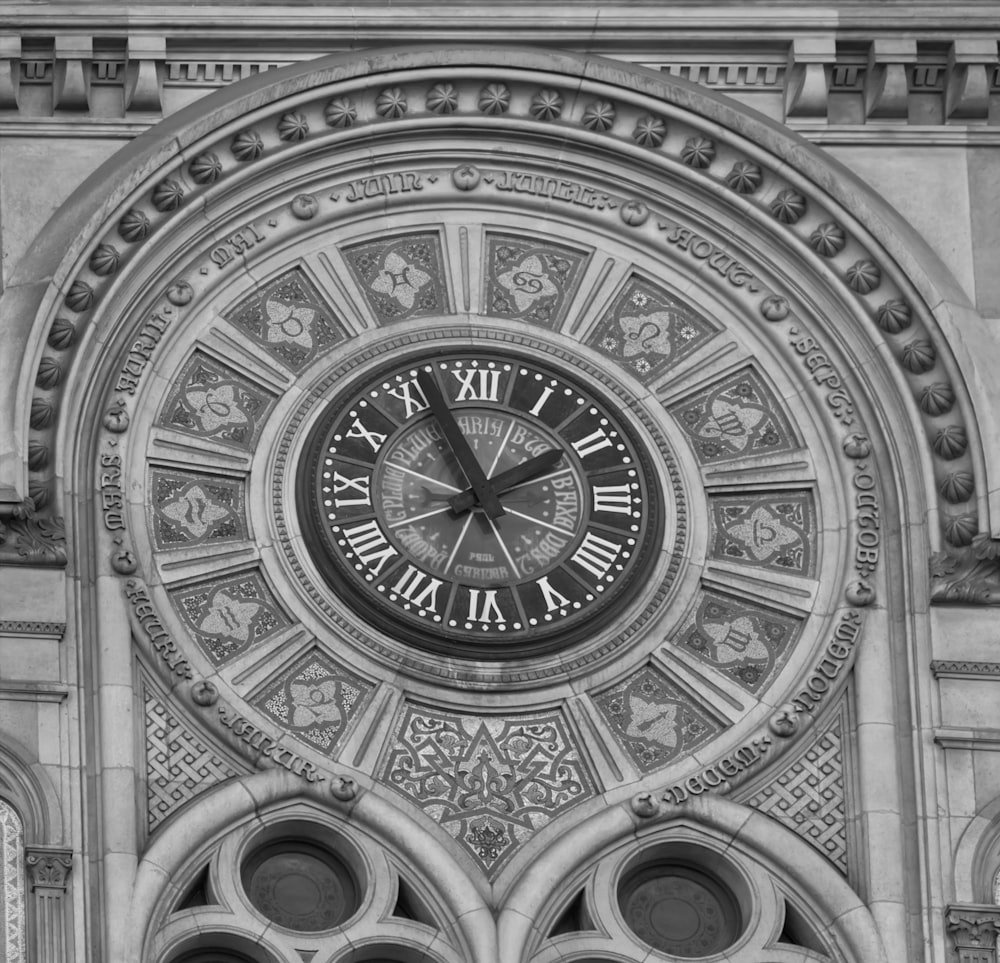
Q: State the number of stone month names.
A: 12